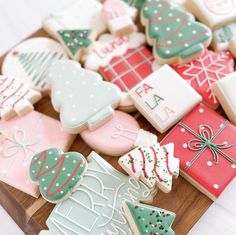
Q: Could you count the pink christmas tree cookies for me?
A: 0